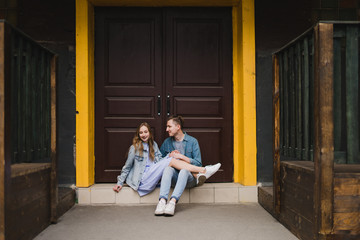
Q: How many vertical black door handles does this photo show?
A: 2